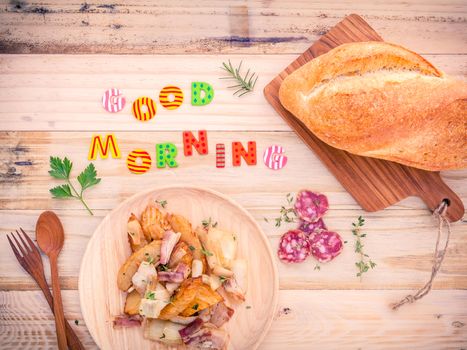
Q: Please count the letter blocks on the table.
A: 11